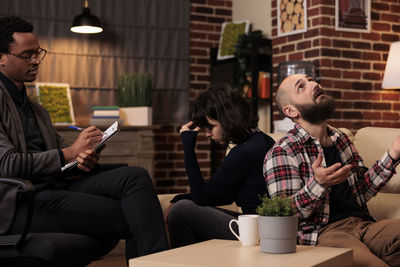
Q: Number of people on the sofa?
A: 2